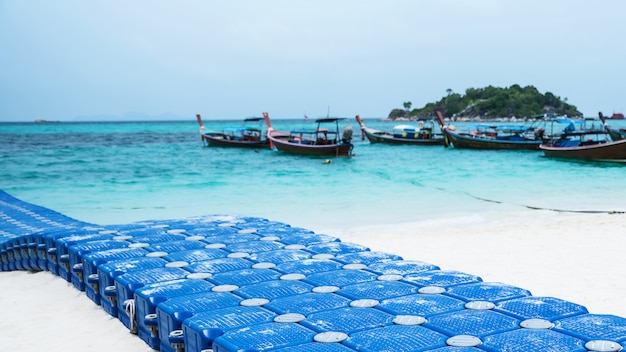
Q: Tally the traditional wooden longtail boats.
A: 6